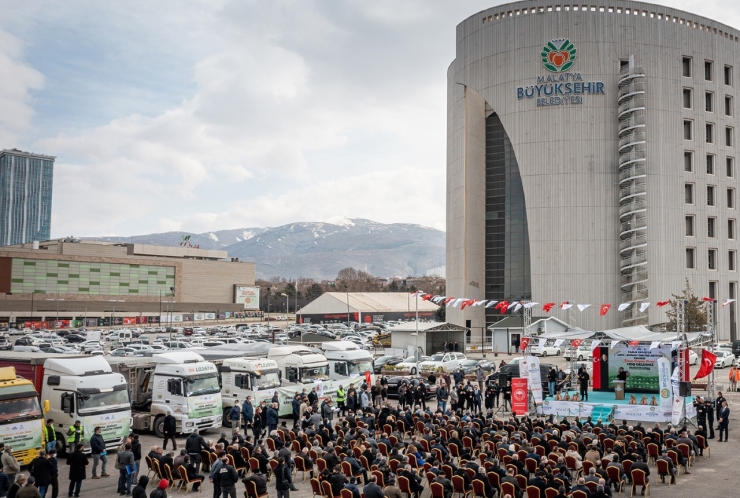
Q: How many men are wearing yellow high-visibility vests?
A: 3